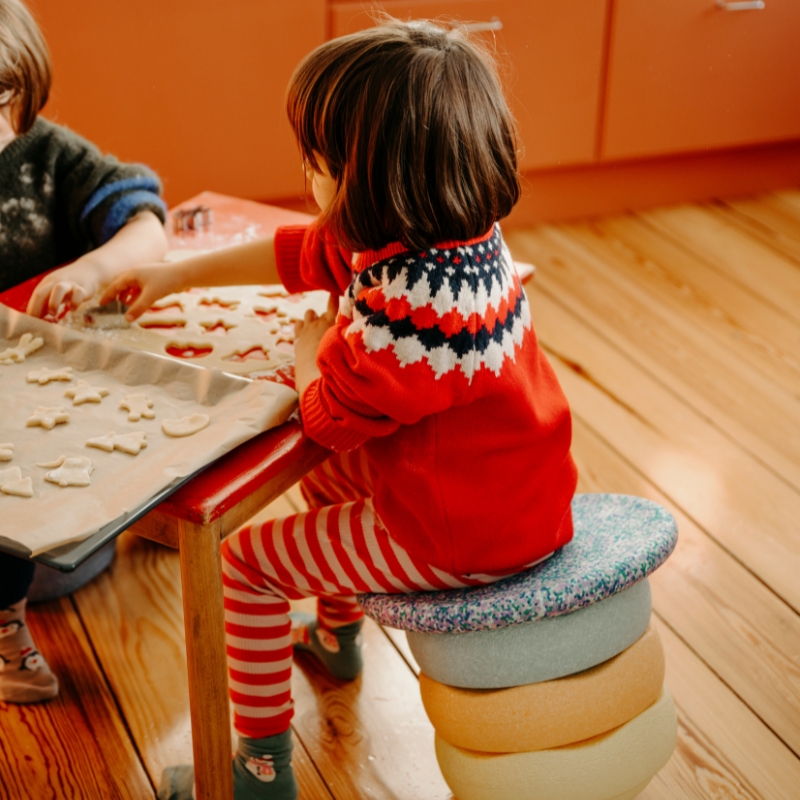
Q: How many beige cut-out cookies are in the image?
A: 10